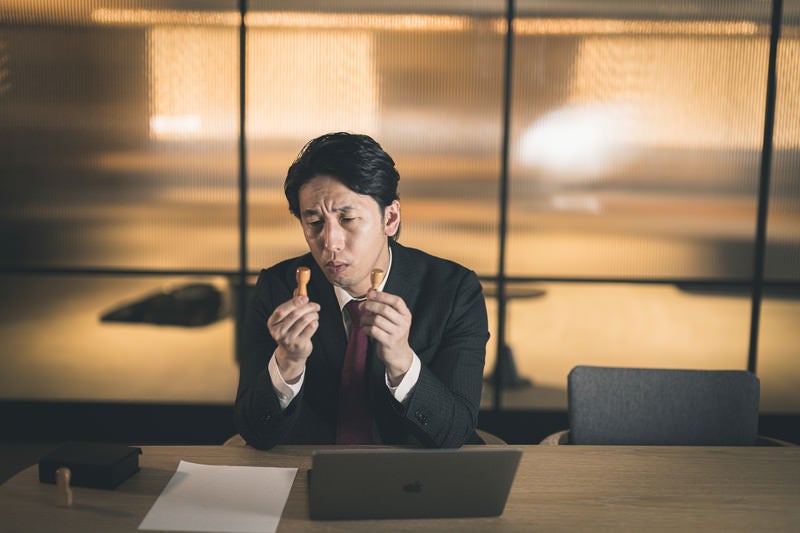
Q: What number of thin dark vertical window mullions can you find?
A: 3